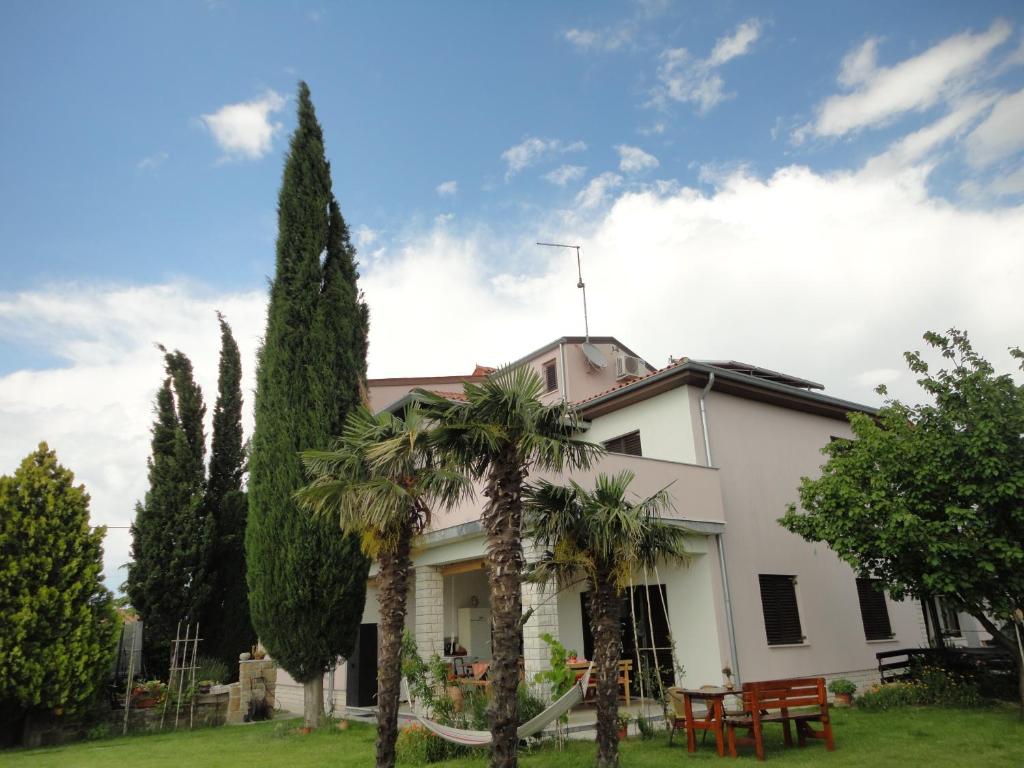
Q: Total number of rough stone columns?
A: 2